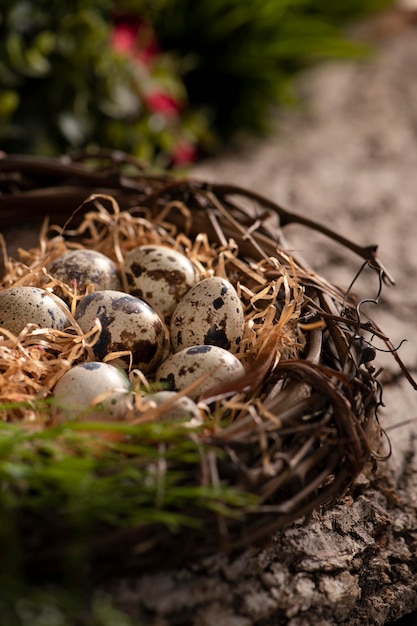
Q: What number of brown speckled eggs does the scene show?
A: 8